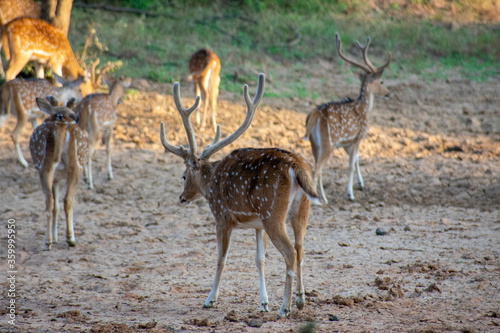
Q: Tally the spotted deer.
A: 8